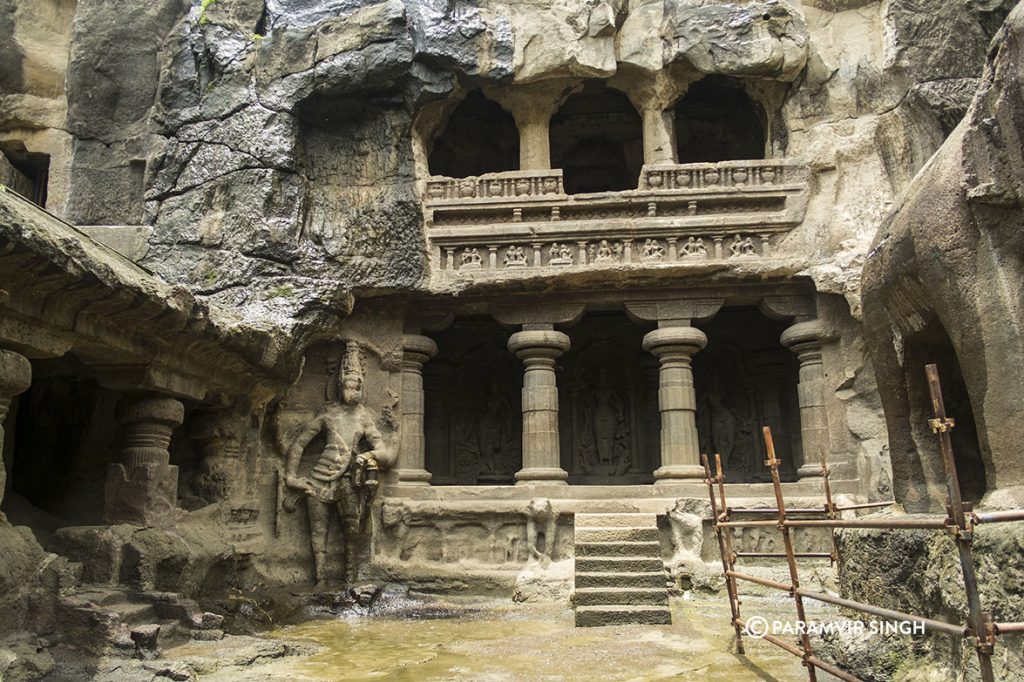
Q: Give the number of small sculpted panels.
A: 7